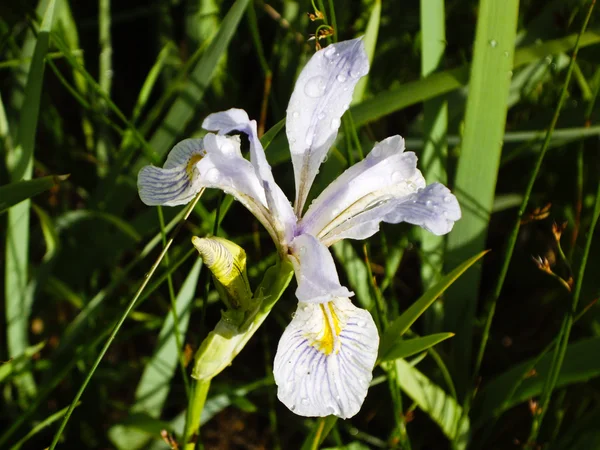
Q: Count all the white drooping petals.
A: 3